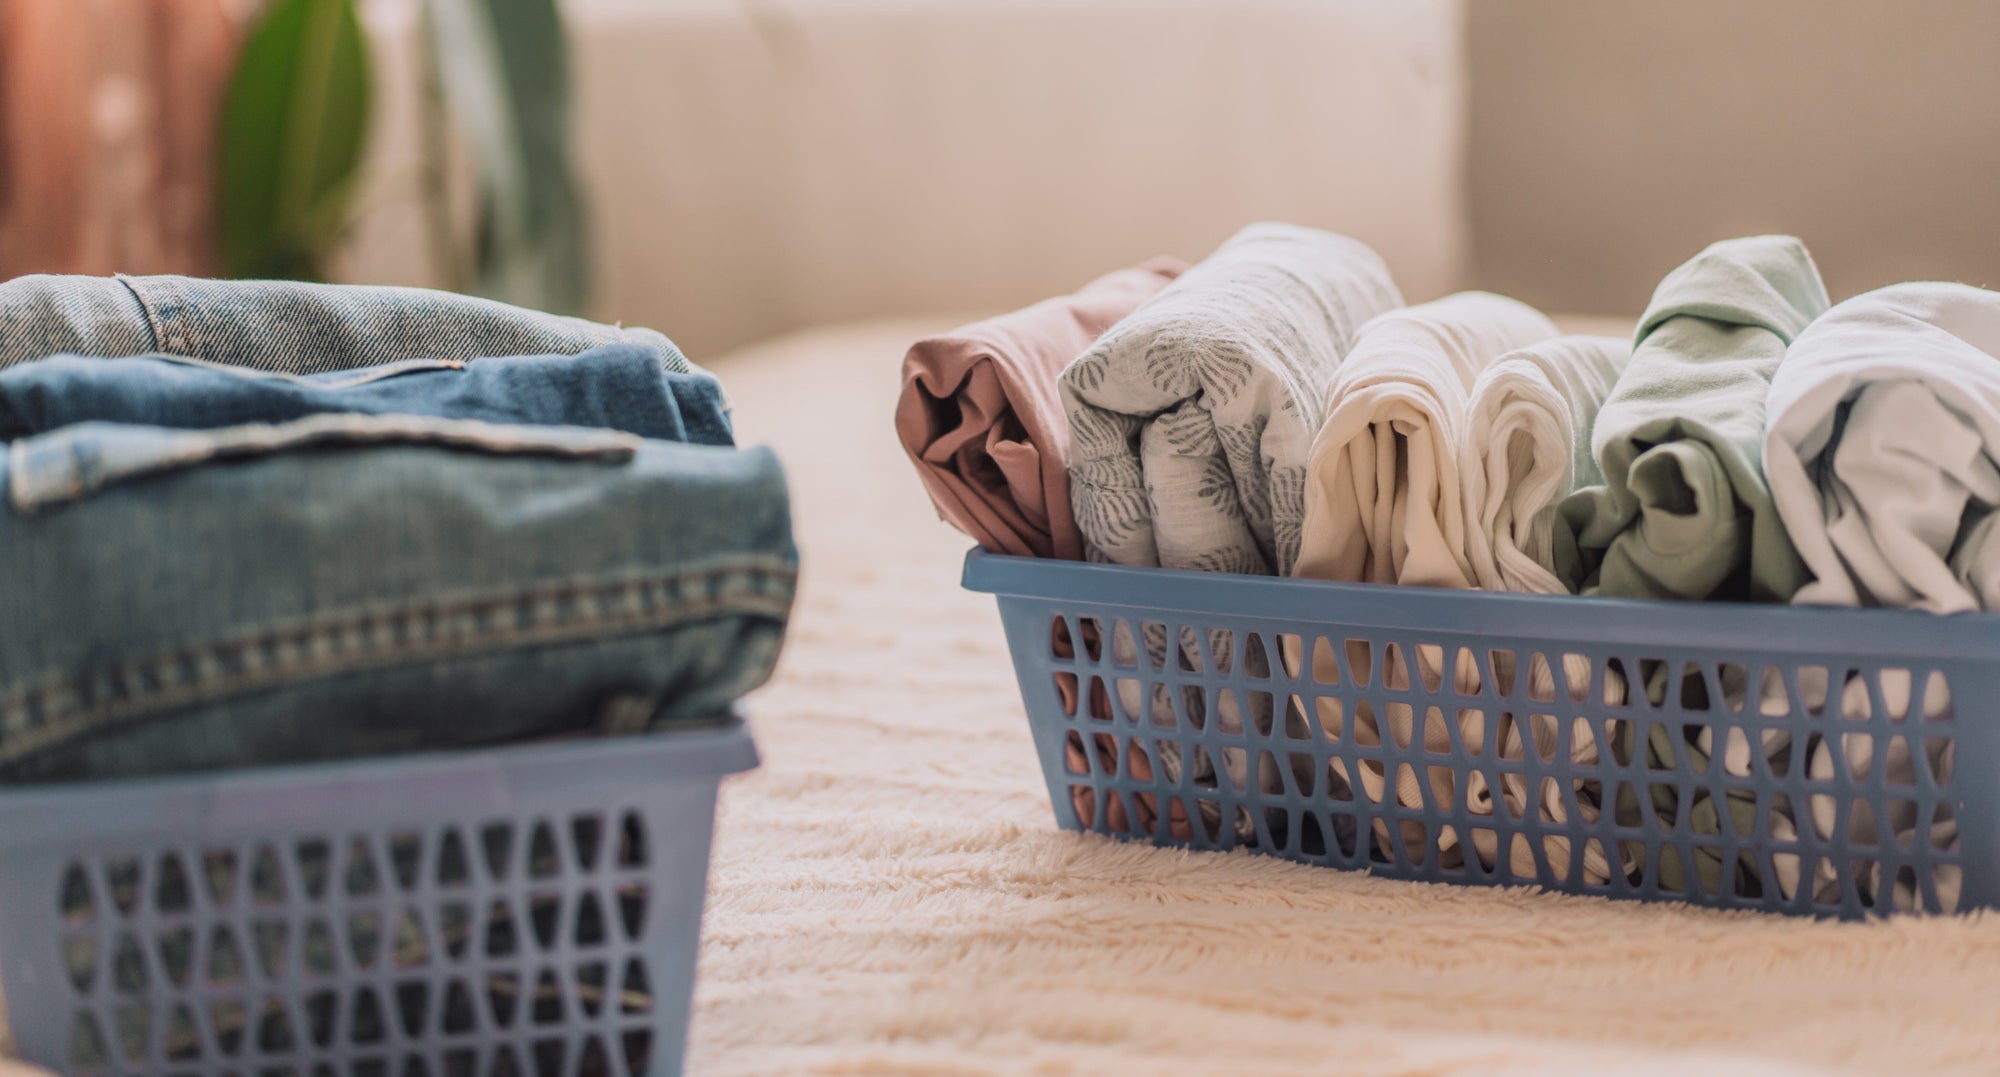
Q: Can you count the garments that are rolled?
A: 6